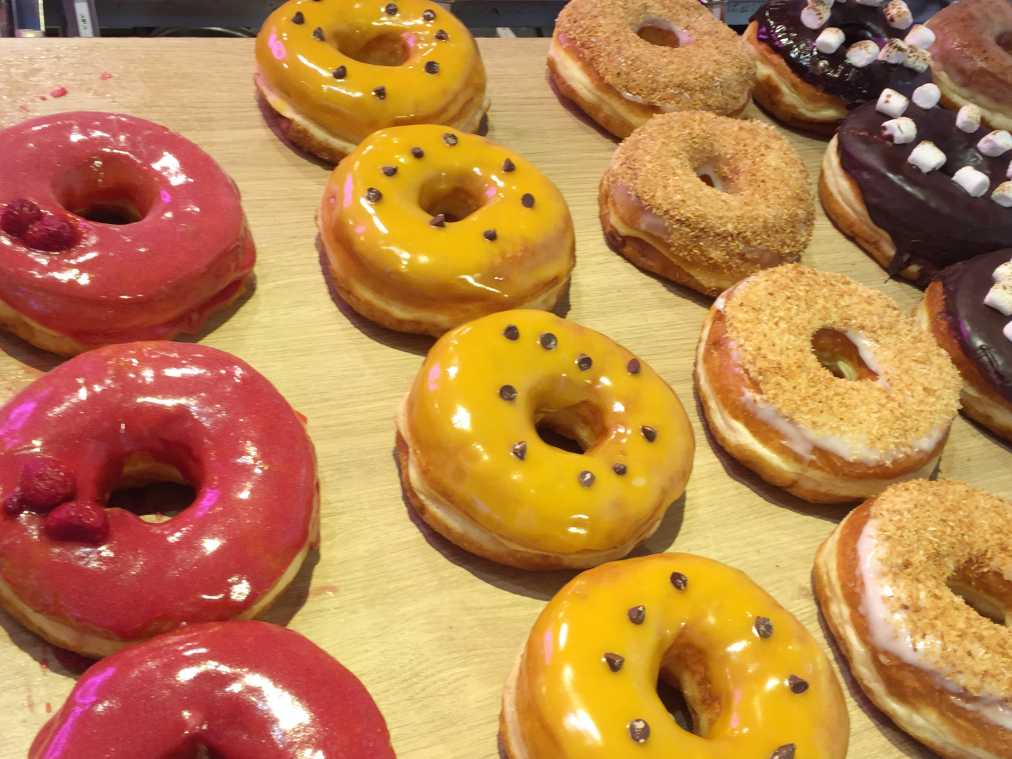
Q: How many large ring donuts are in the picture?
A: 15